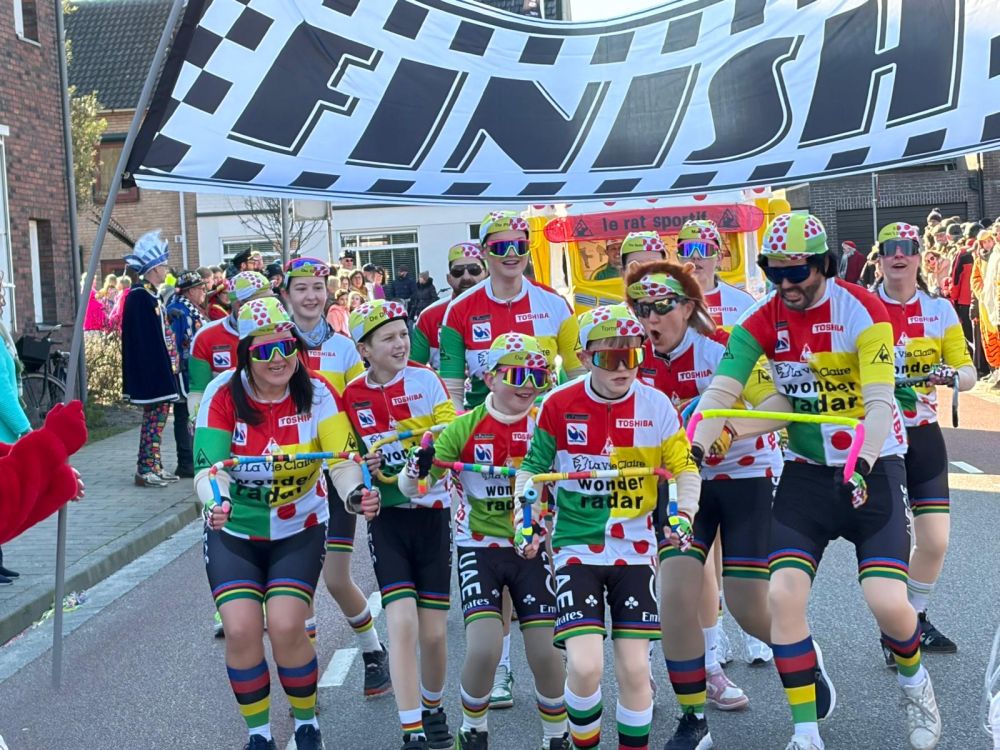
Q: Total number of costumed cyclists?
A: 13